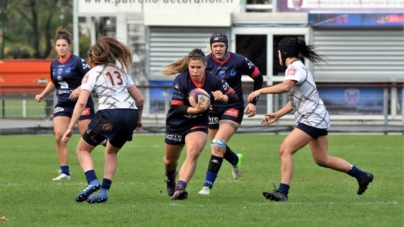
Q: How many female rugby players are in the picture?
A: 5